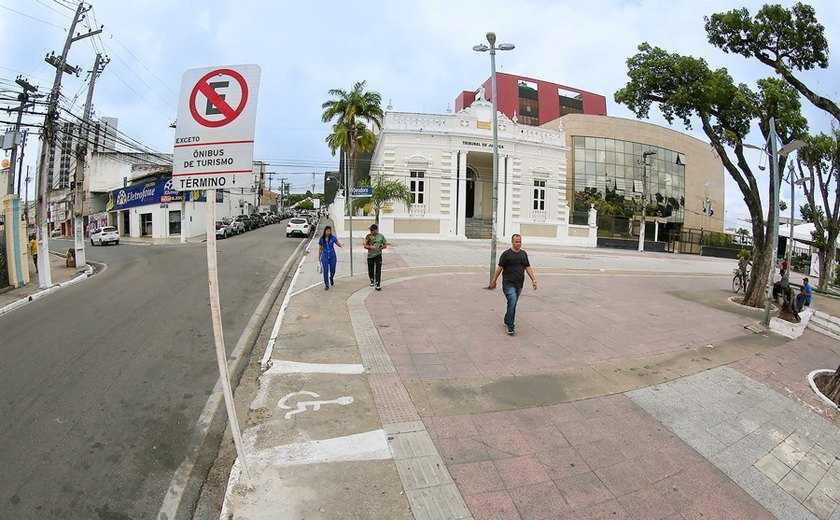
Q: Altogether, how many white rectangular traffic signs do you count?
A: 1